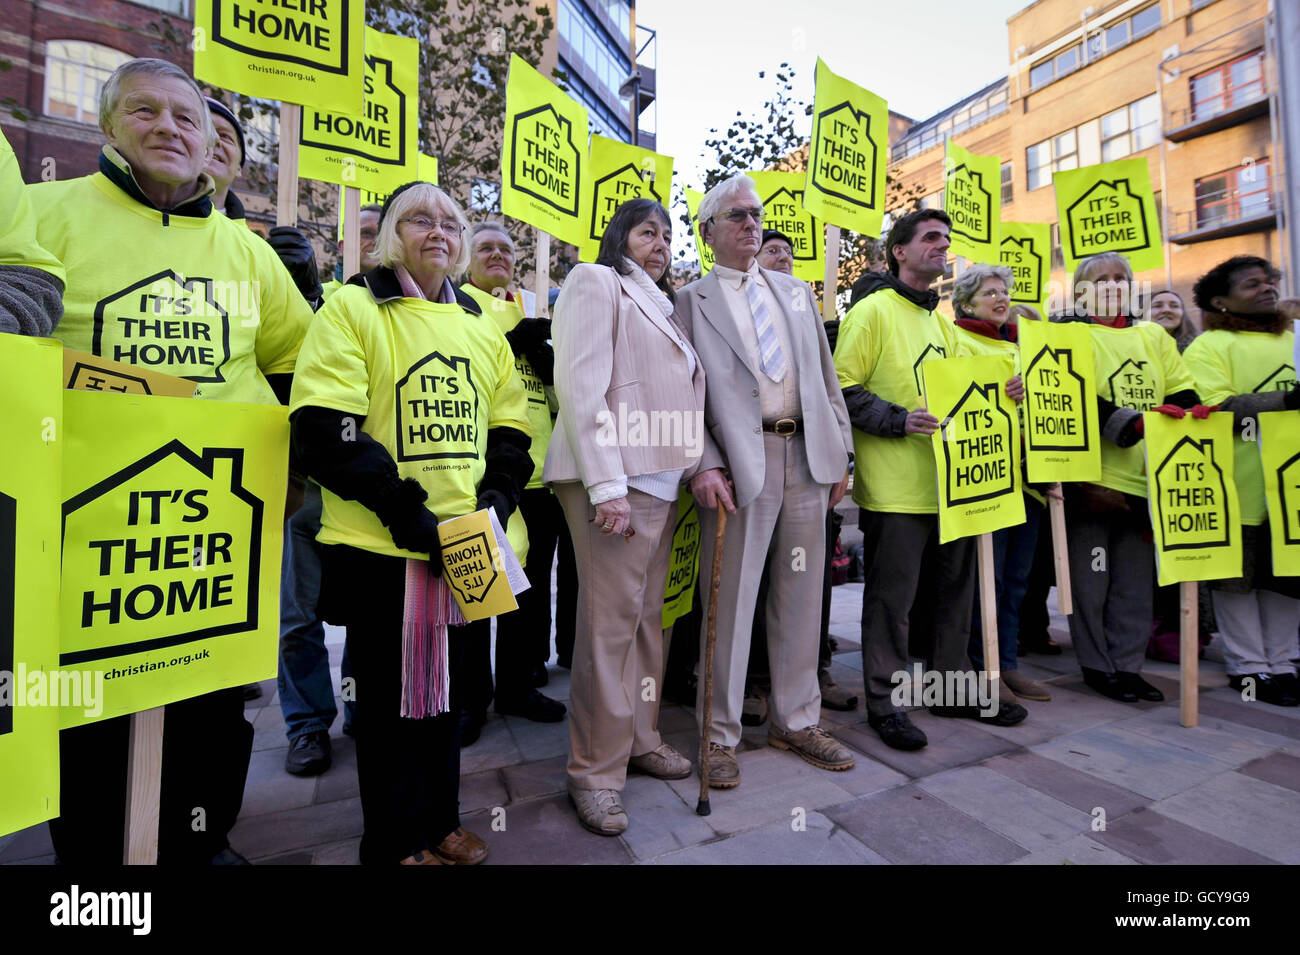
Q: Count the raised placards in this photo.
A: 11